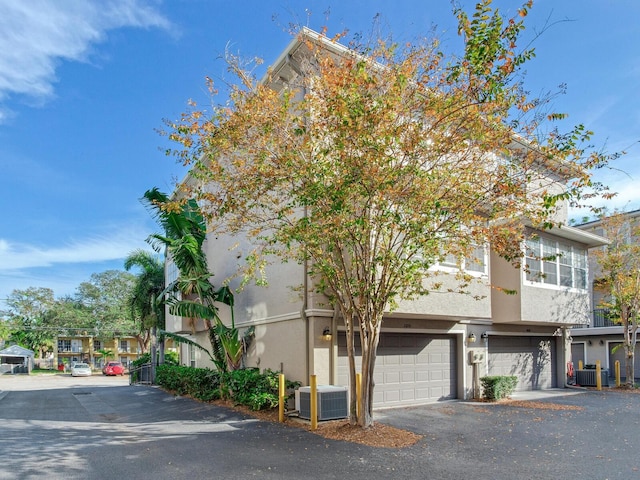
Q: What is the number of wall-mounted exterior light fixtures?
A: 5